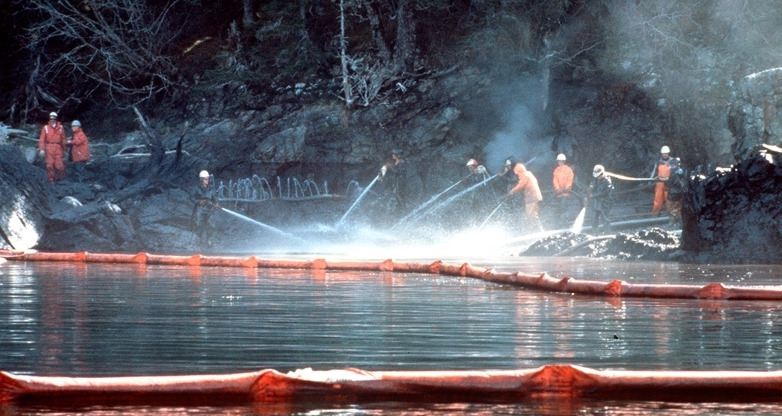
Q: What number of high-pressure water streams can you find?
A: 6